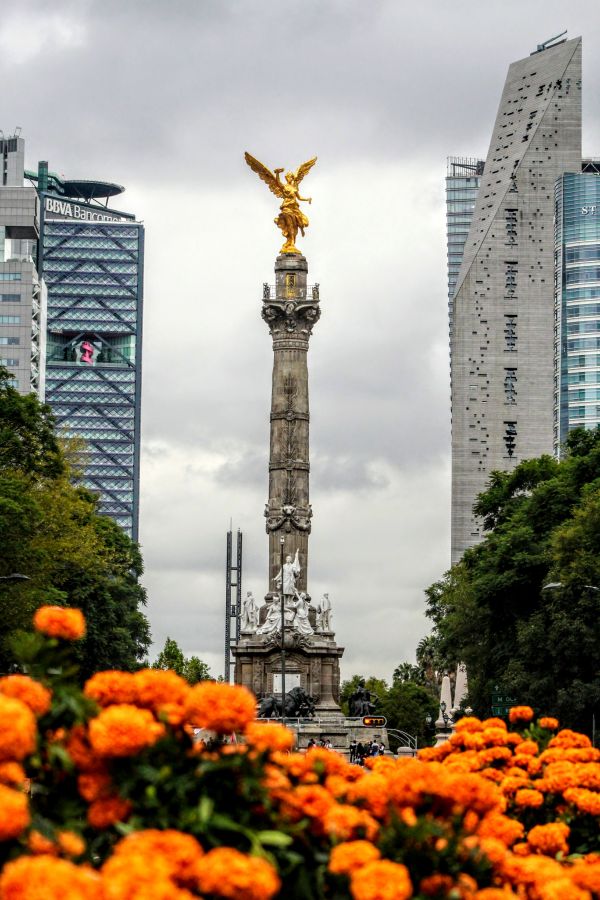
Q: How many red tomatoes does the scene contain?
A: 0